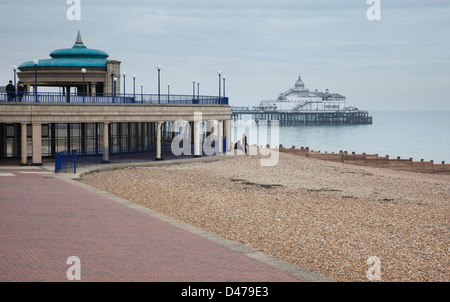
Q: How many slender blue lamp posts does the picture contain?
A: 13